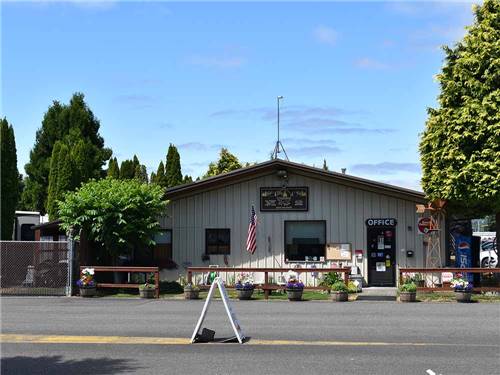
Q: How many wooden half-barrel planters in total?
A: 8